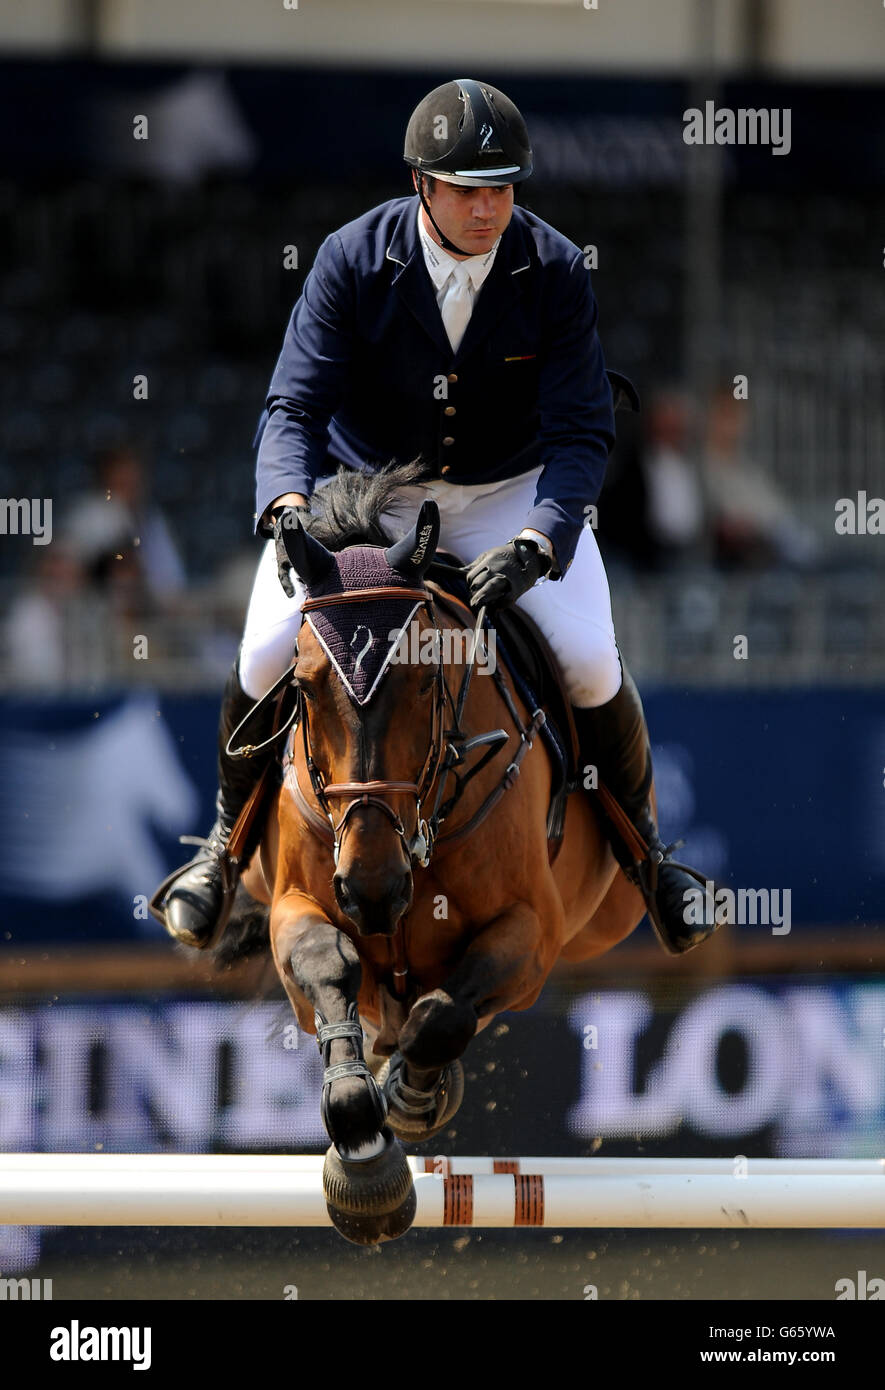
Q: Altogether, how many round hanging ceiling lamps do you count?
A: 0